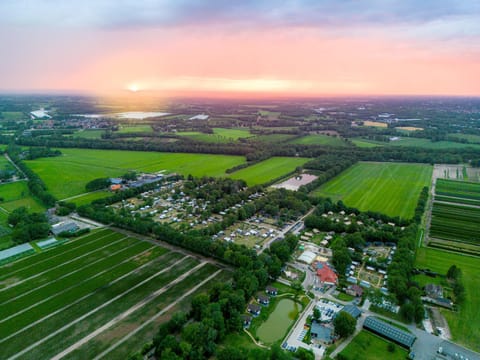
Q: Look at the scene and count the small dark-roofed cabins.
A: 4